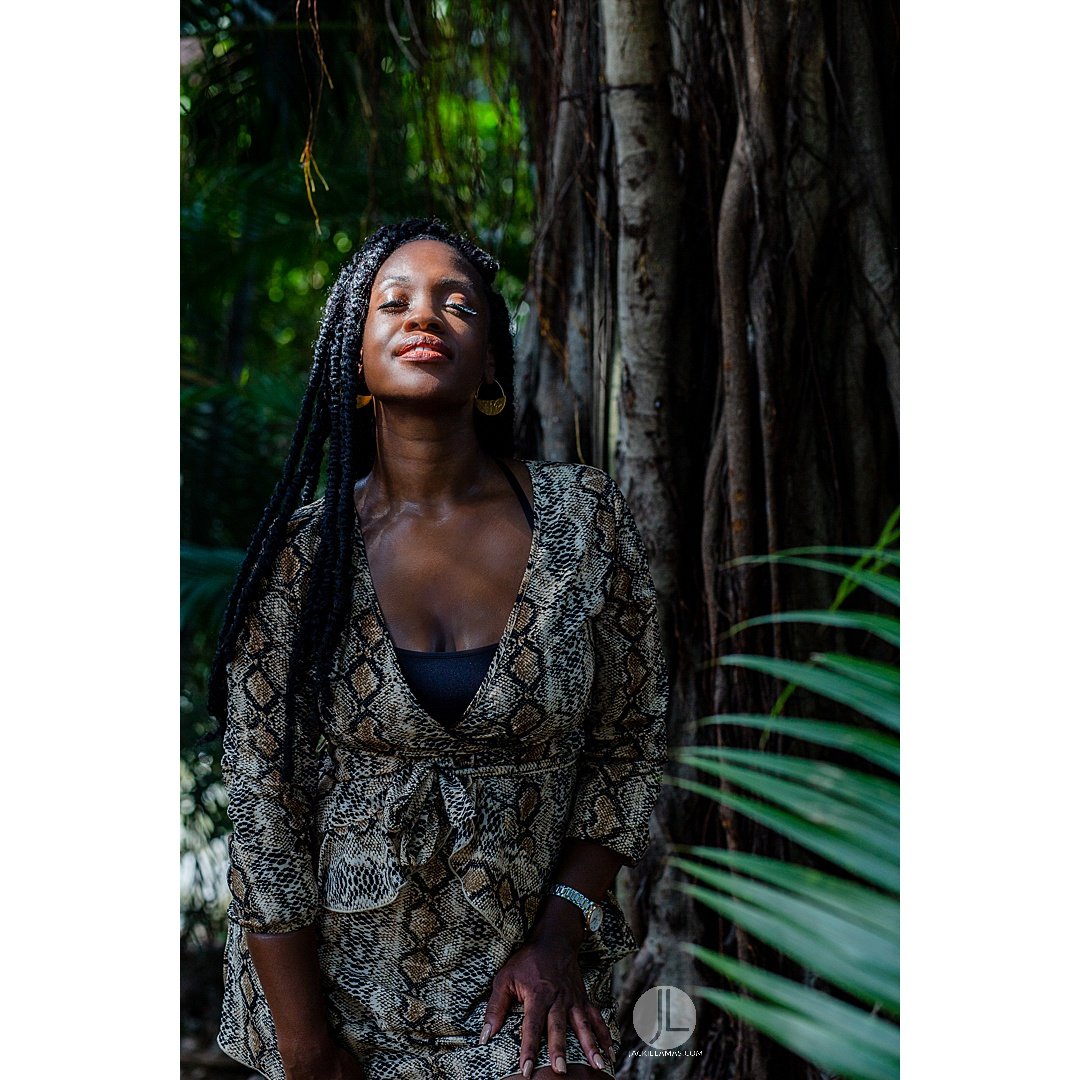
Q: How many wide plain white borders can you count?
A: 2